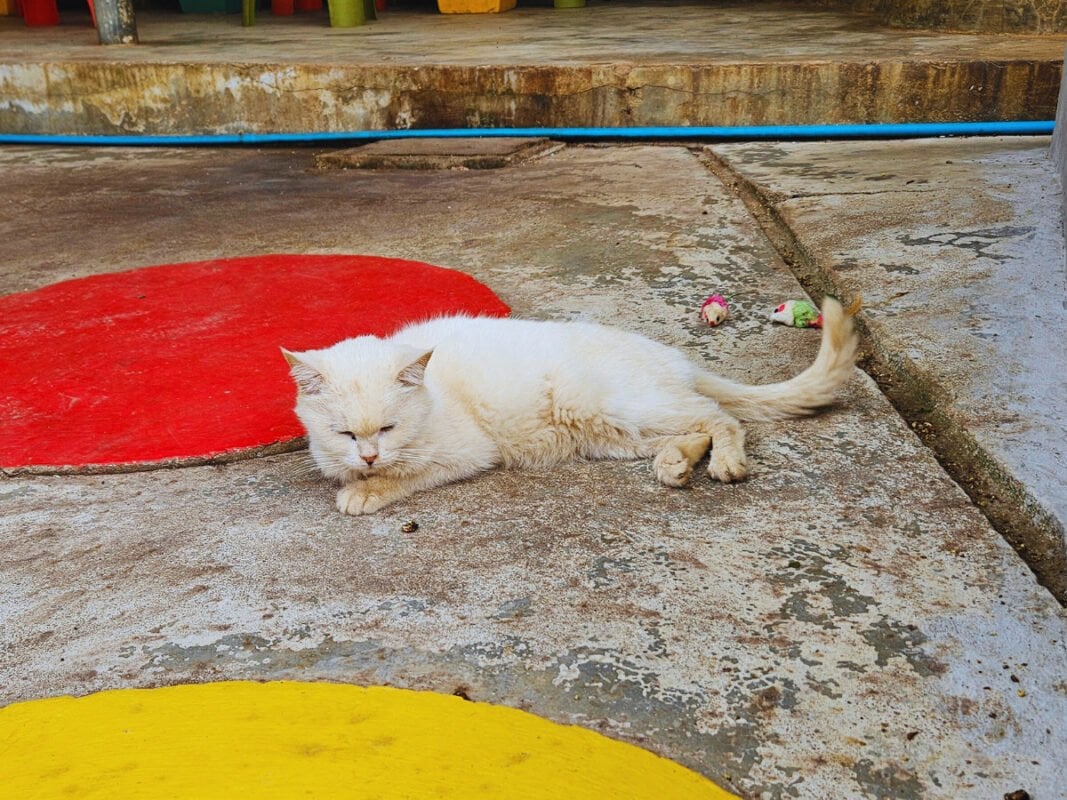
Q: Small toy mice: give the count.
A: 2